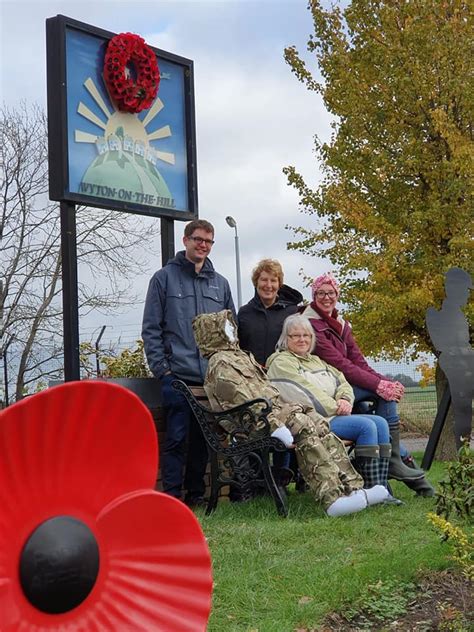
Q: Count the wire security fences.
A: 1